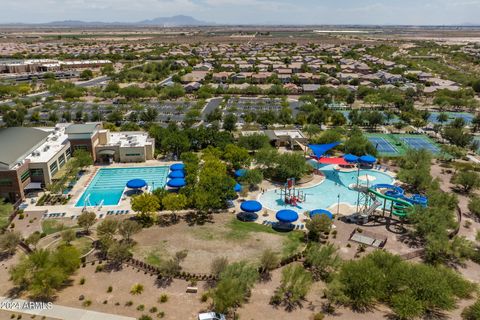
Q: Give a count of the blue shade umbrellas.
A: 11